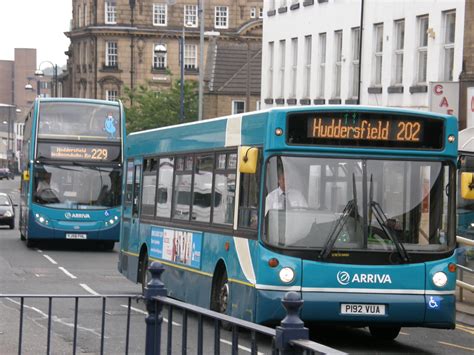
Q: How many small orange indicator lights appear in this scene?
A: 3